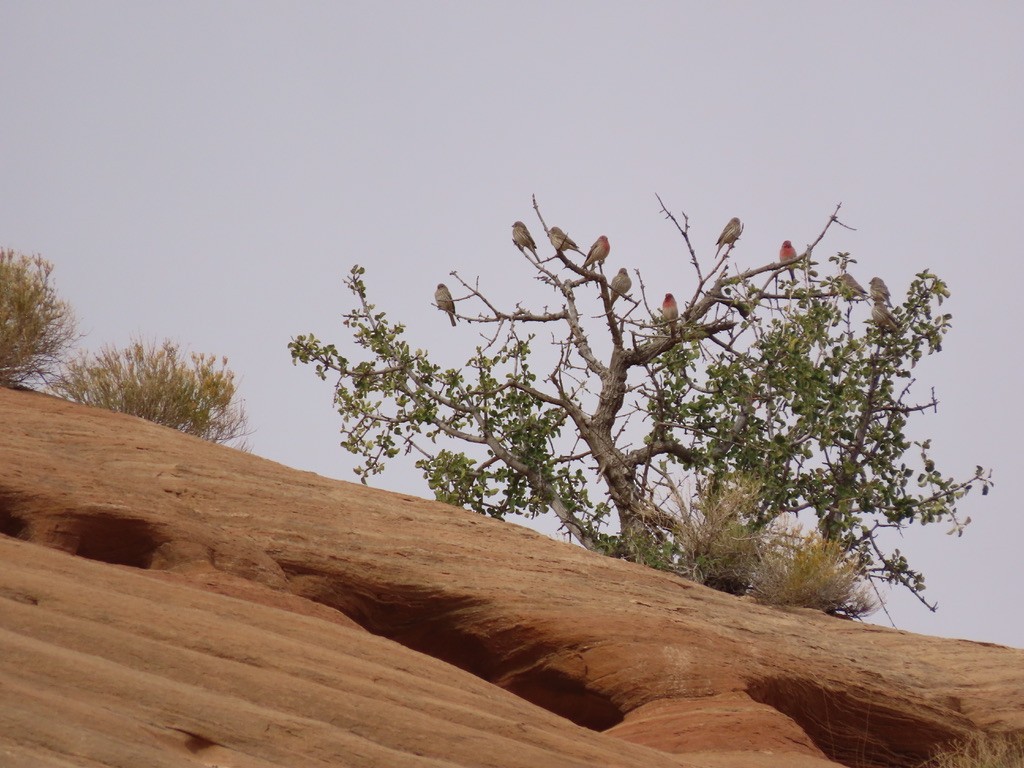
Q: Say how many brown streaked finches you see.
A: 8